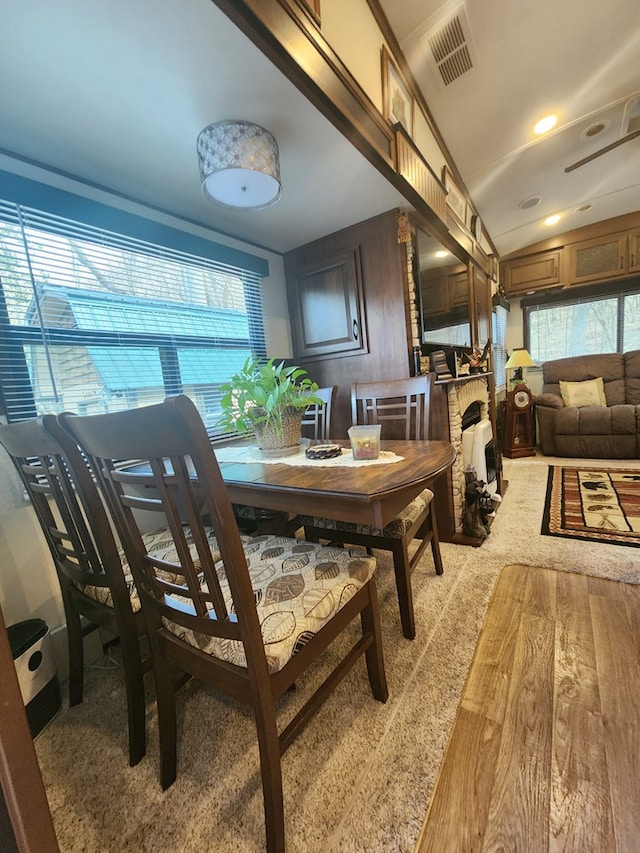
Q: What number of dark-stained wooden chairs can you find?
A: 4